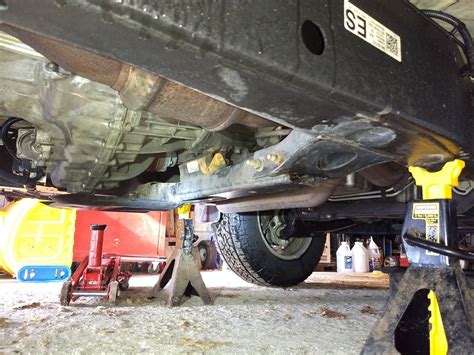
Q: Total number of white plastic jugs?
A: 3